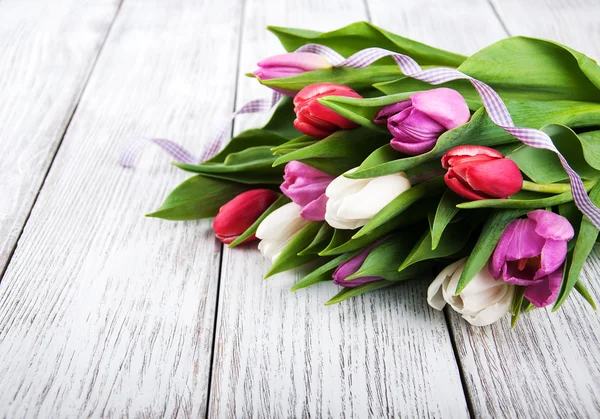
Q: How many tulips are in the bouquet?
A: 11